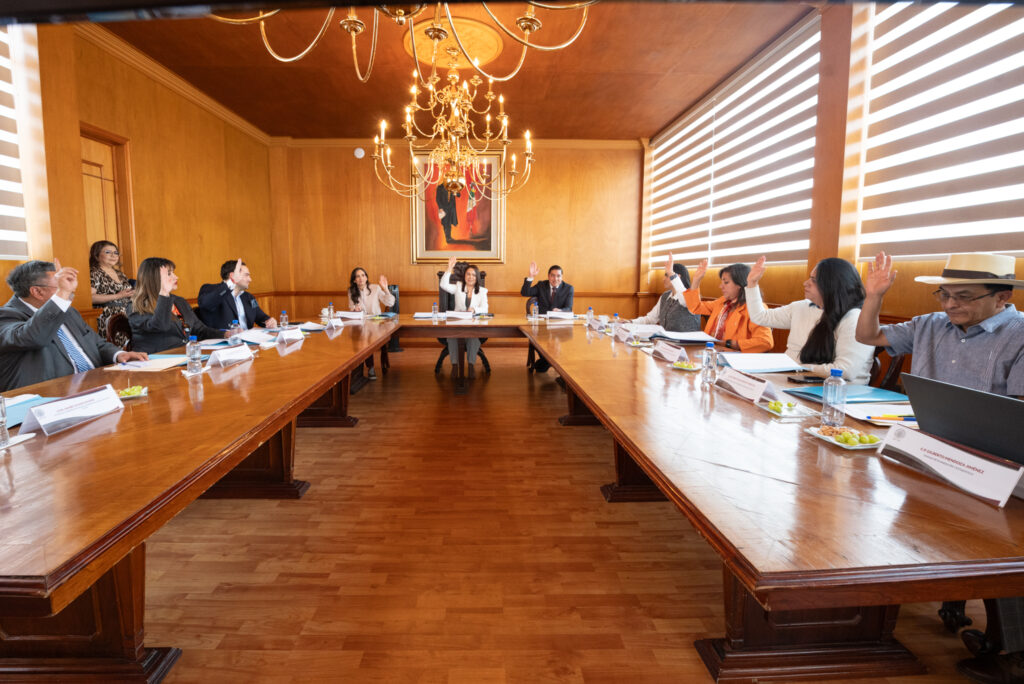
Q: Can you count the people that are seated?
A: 10